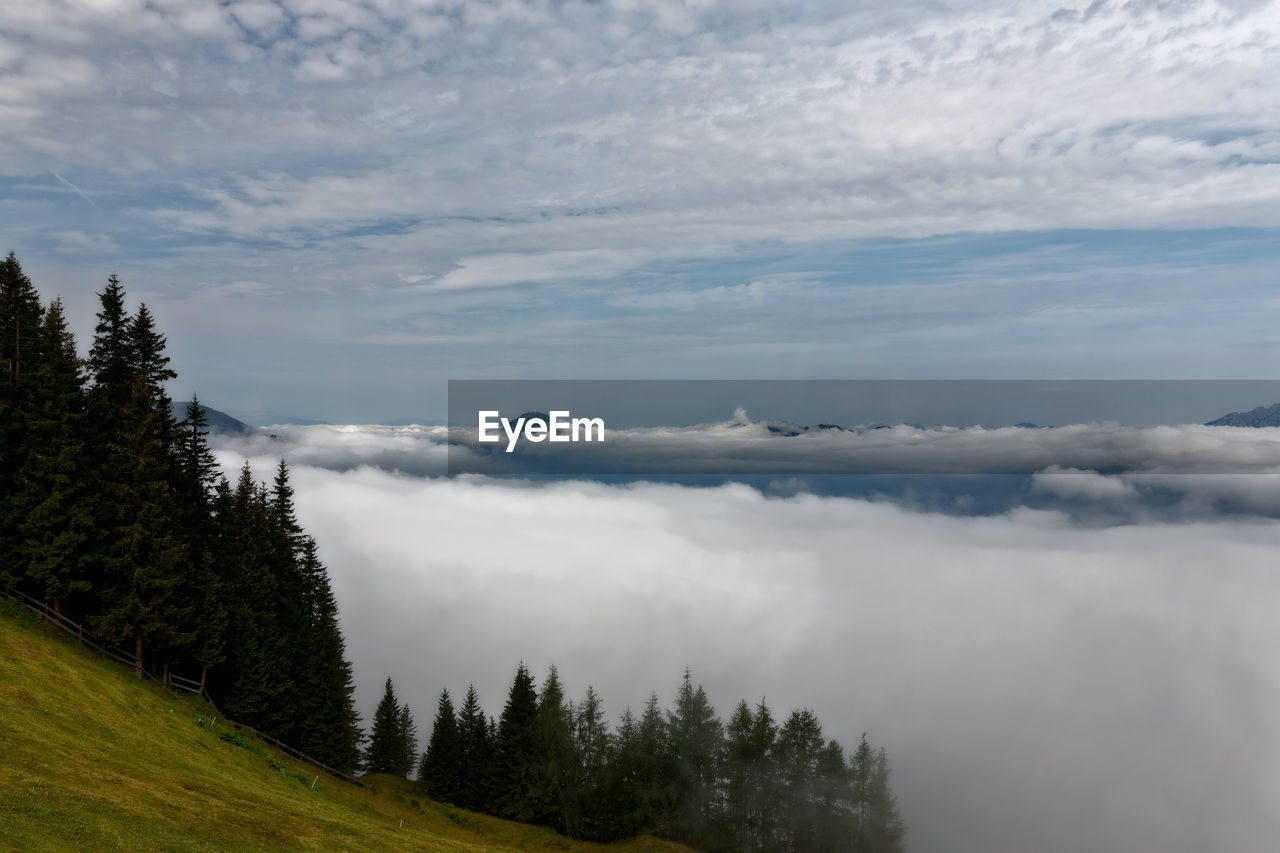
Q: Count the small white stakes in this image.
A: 3